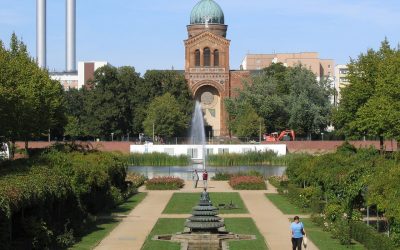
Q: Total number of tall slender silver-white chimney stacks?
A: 2